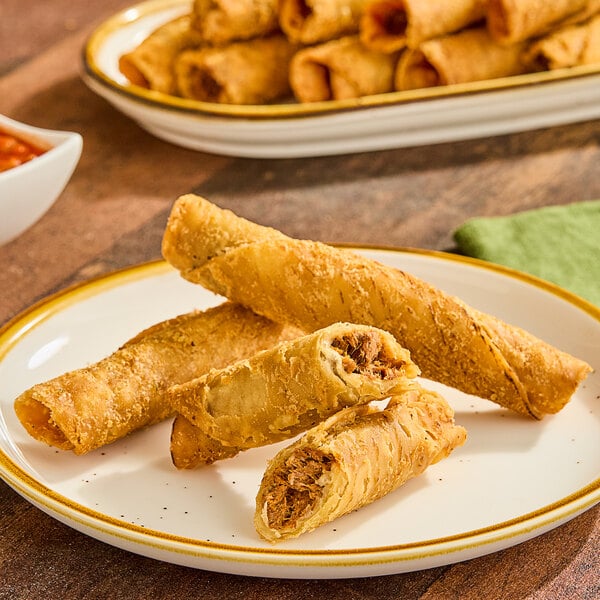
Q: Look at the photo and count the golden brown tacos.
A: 13